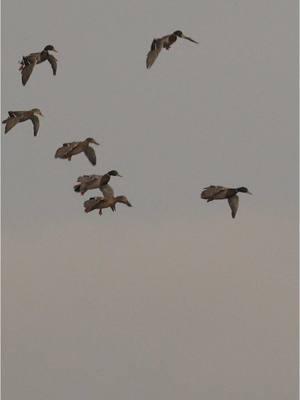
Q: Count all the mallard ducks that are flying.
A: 7